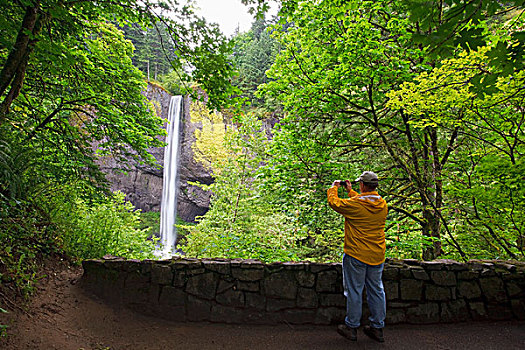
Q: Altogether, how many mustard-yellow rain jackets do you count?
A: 1